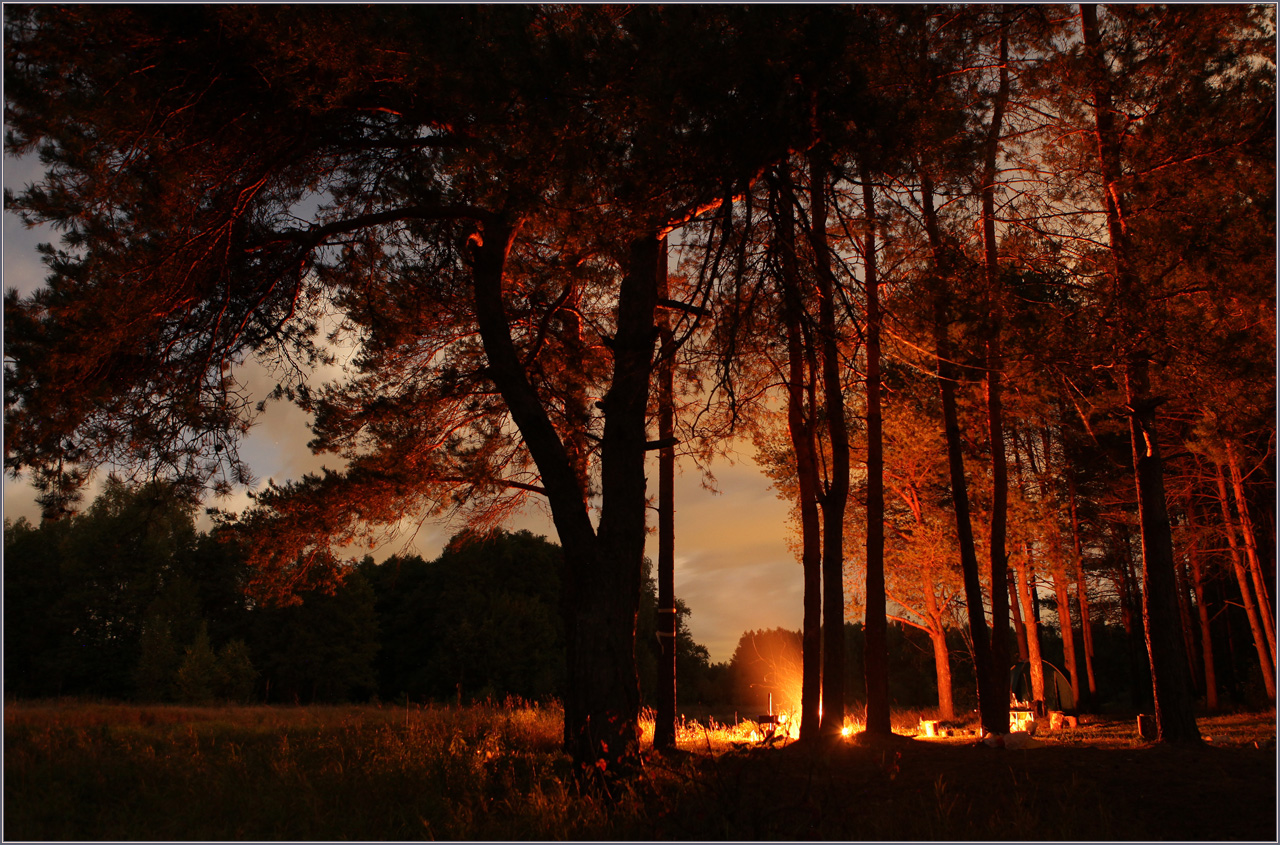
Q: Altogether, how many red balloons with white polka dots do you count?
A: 0